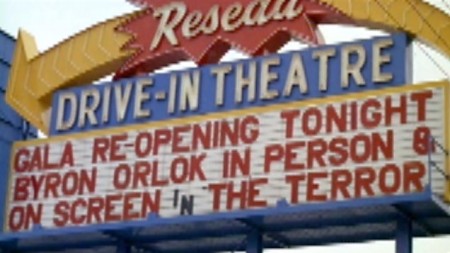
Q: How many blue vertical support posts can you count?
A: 3